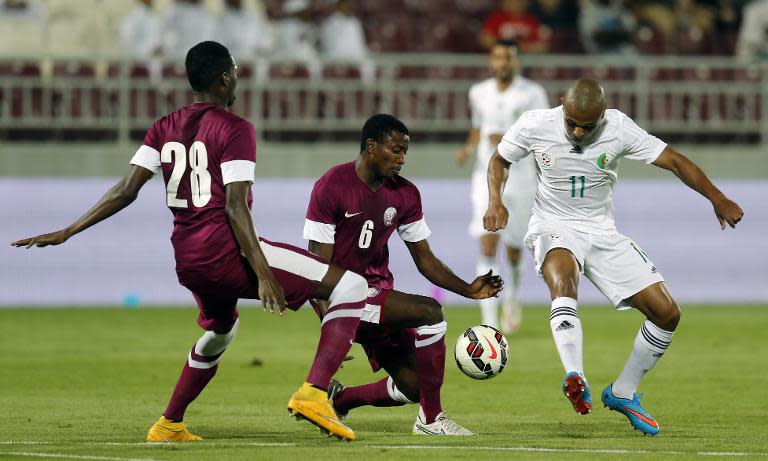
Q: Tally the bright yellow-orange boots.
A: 2